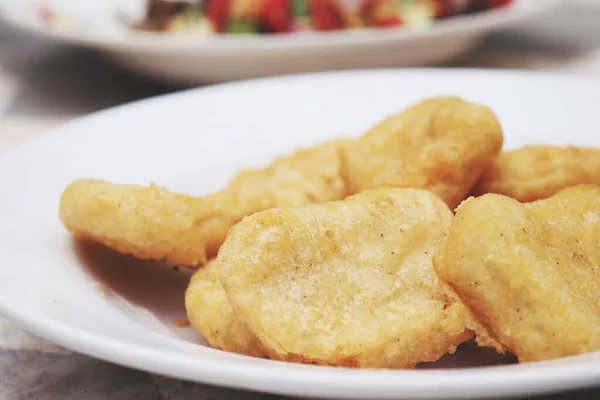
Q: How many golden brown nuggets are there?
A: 7